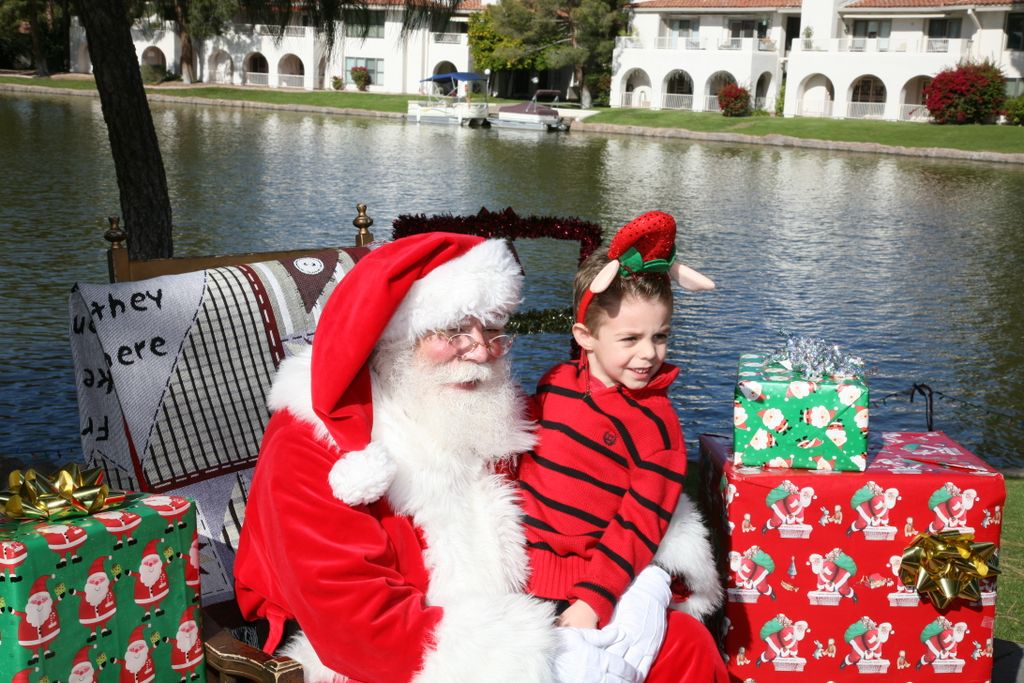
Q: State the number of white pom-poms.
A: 1